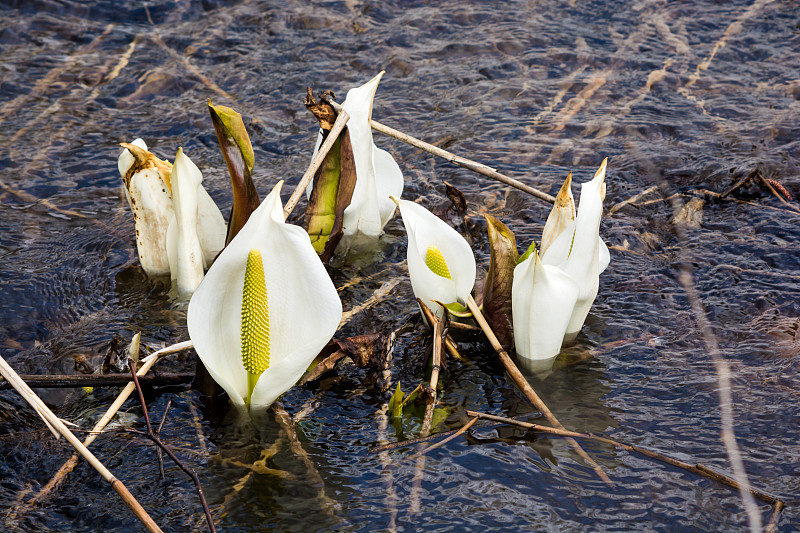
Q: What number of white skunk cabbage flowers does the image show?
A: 8